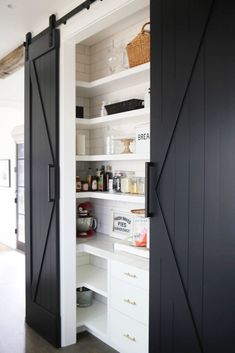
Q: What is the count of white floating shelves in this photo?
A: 4